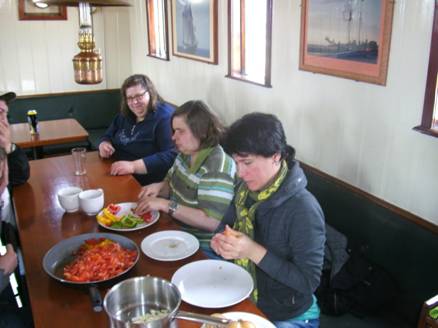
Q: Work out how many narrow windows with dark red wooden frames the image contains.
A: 3